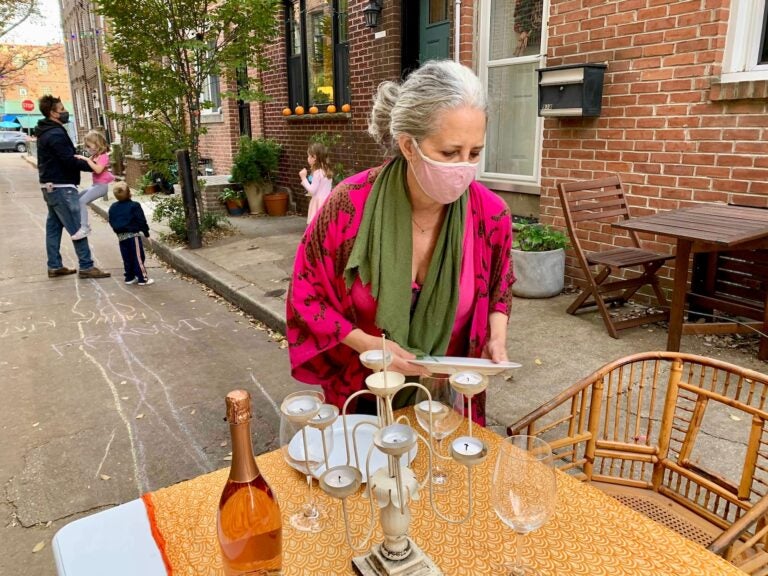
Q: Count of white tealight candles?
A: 8